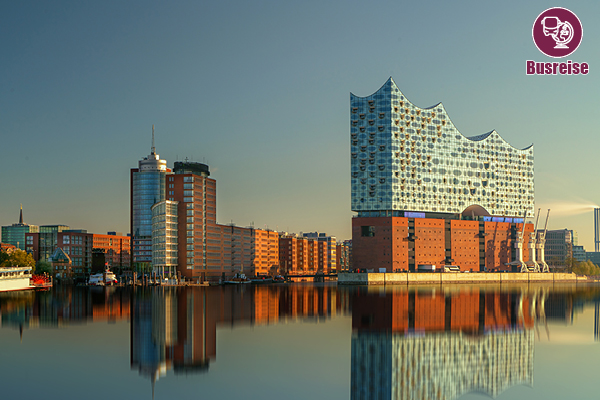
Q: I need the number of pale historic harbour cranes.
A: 3